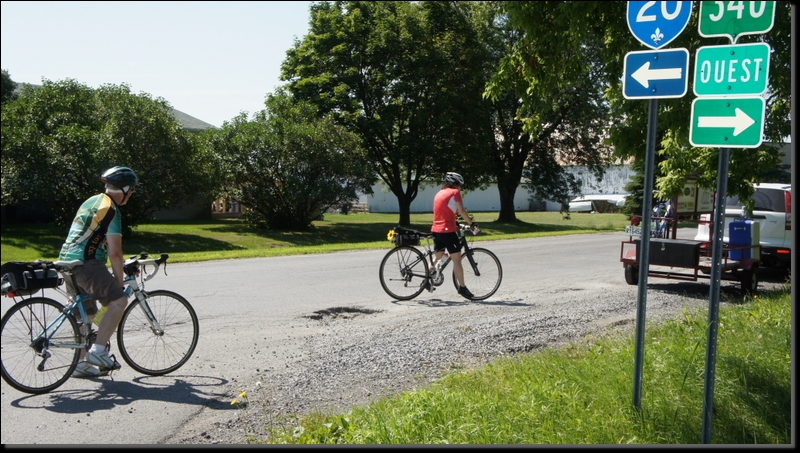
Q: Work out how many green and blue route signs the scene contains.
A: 5